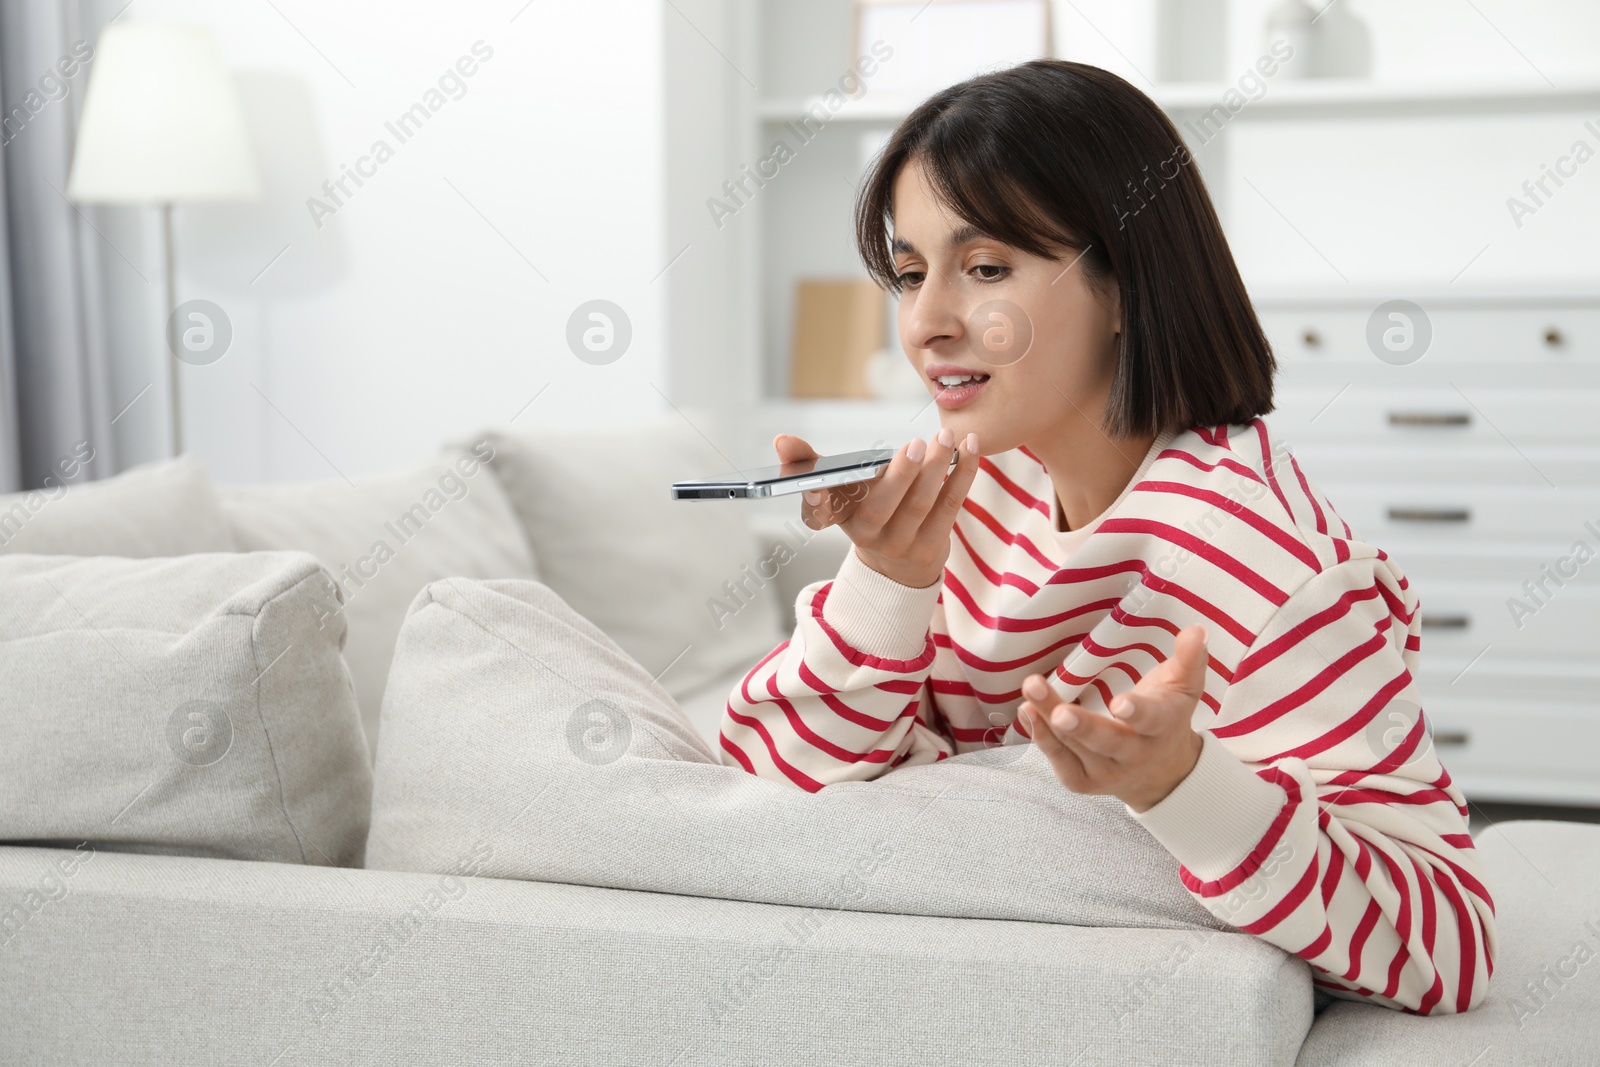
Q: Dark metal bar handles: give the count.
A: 4